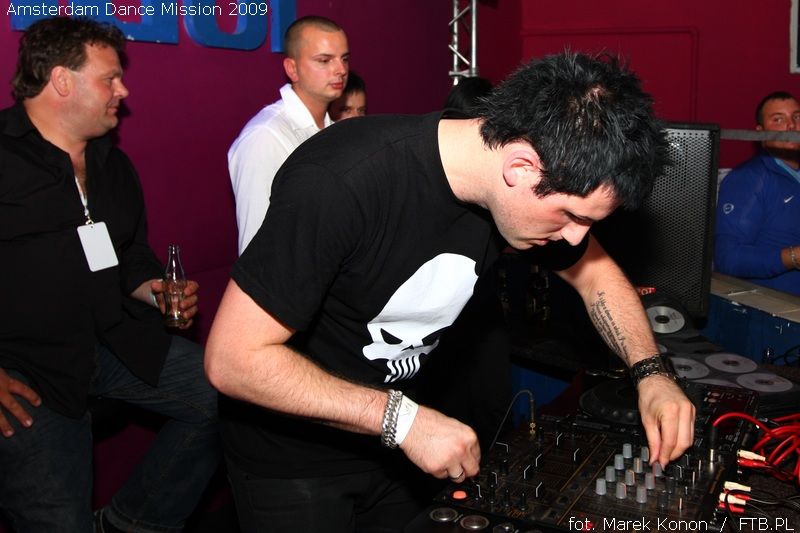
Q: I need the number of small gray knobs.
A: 11